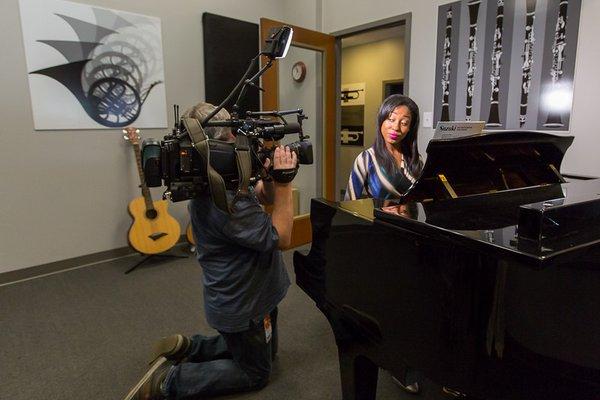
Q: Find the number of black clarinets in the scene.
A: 5